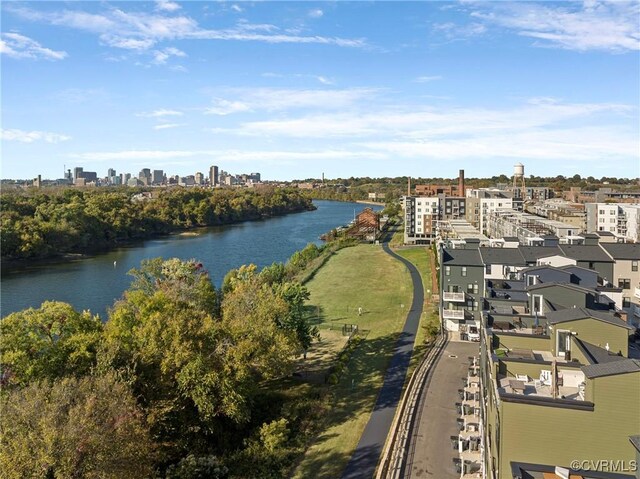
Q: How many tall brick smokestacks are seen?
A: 2